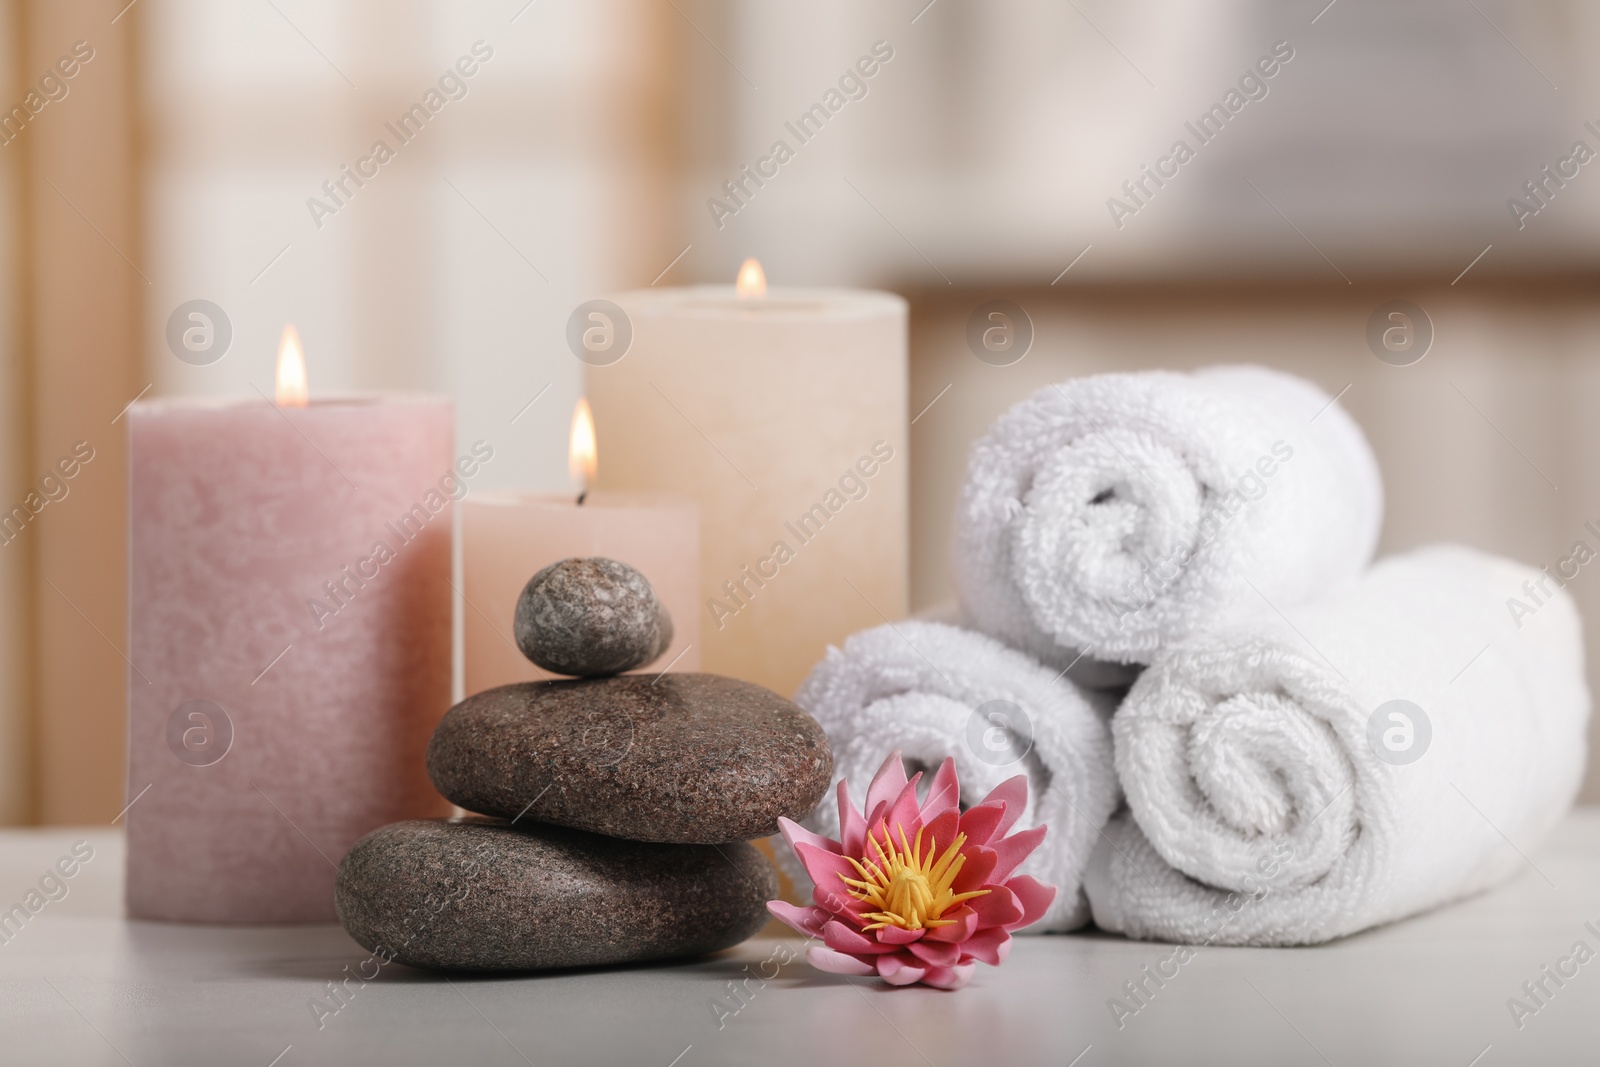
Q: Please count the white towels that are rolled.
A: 3